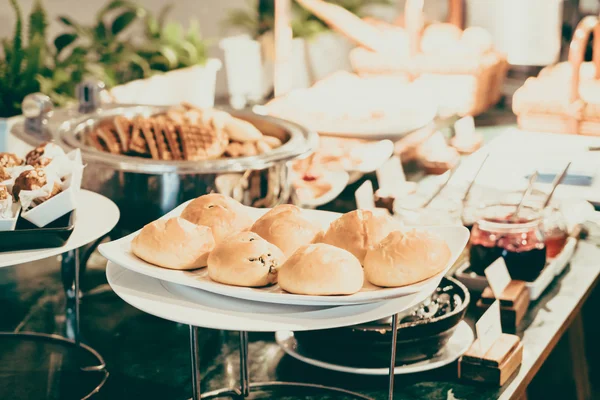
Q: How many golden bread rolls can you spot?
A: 7